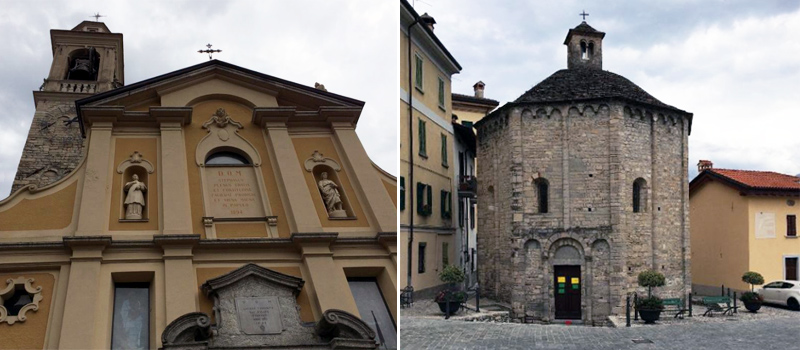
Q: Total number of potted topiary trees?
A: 3